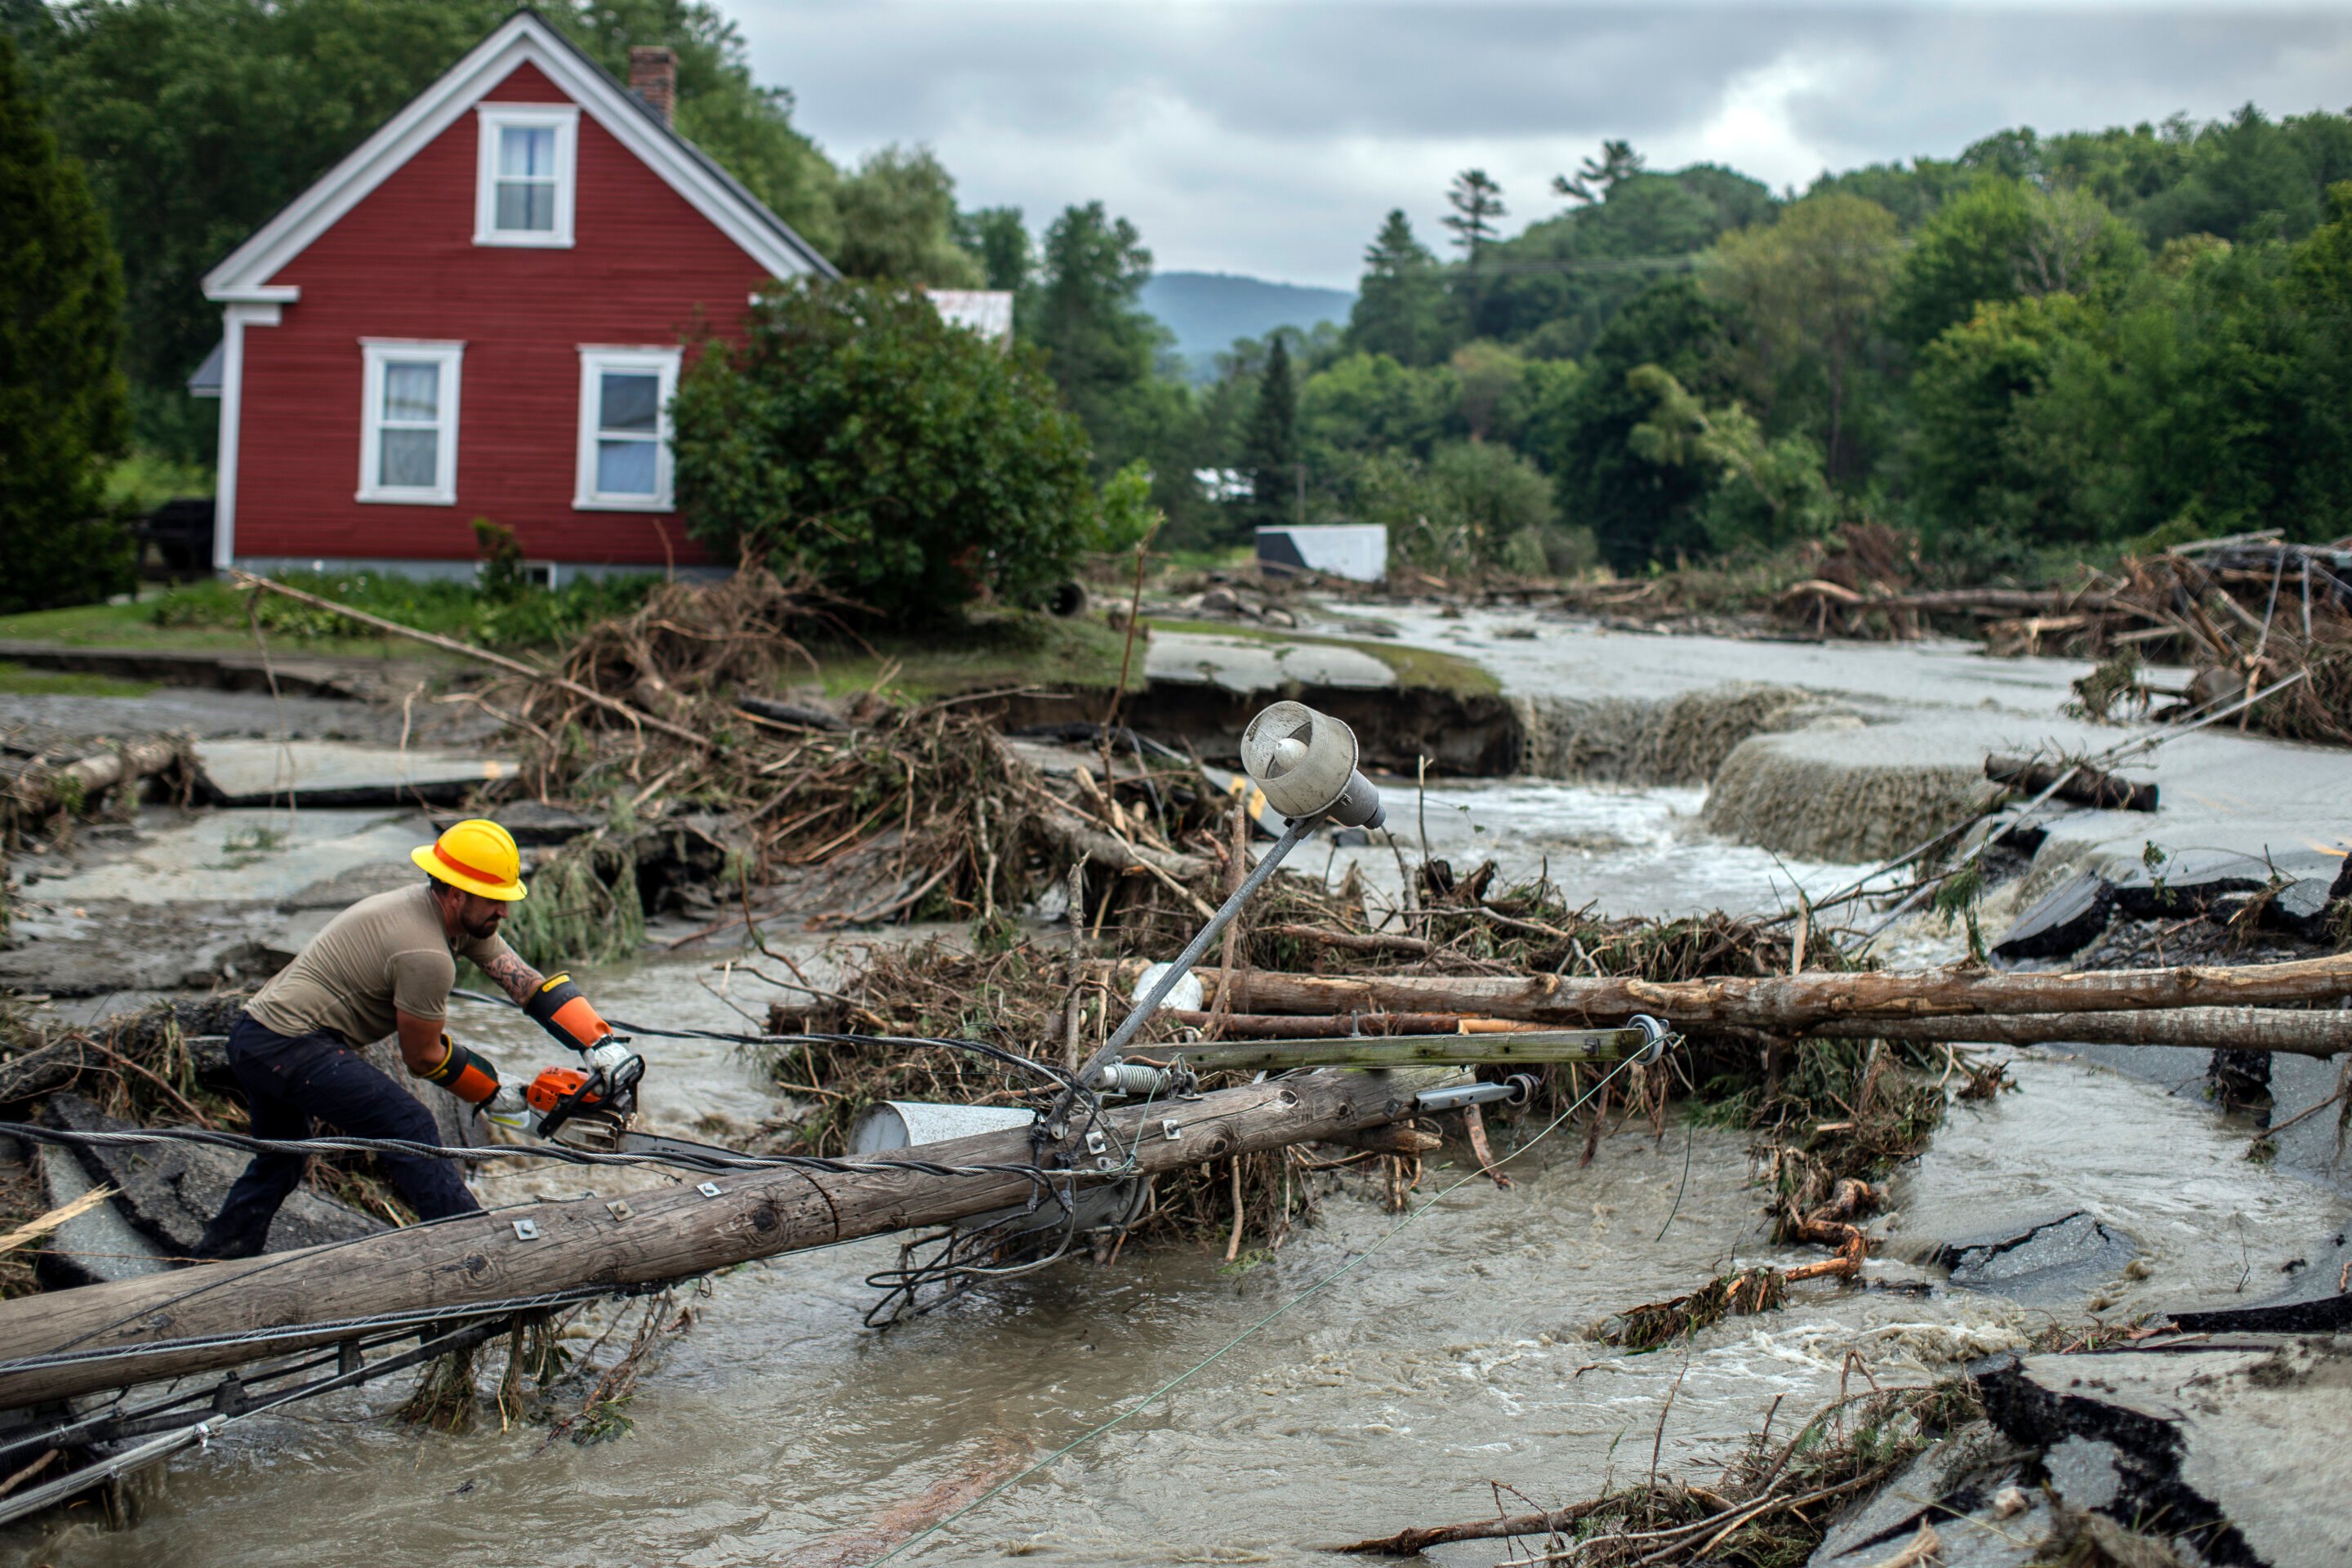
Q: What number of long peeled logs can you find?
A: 2